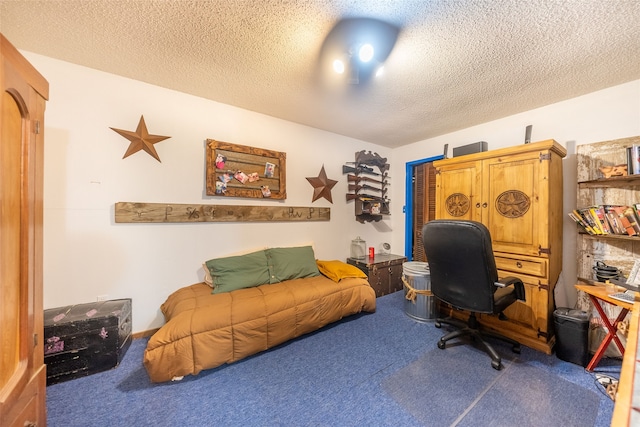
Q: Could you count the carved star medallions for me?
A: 2